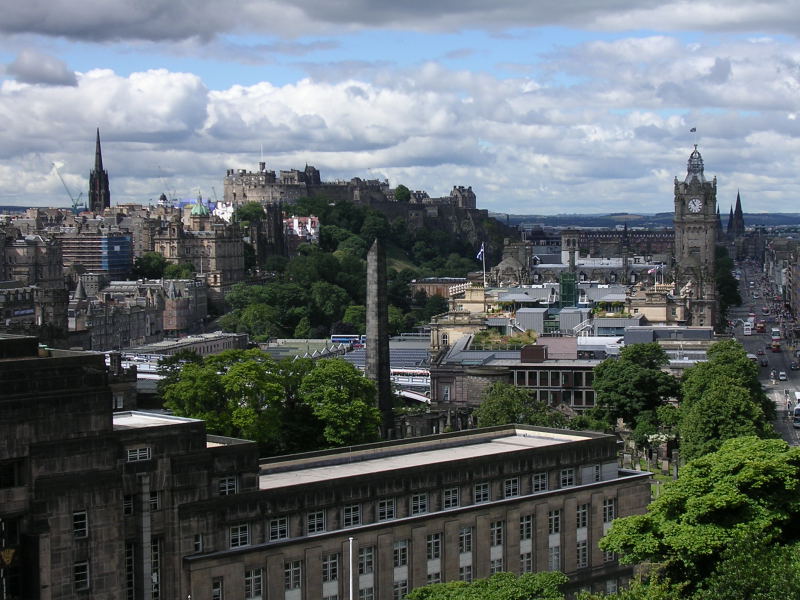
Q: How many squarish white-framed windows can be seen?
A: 13